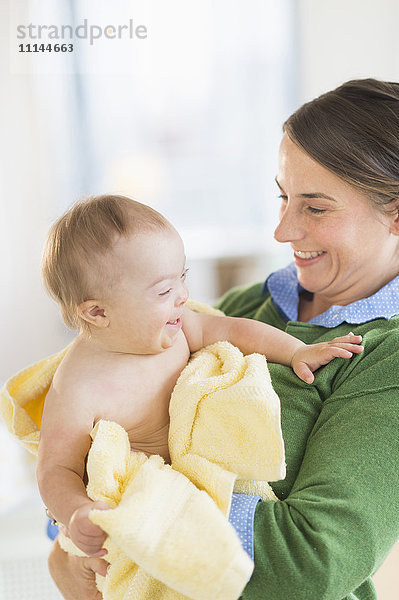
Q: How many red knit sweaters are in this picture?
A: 0